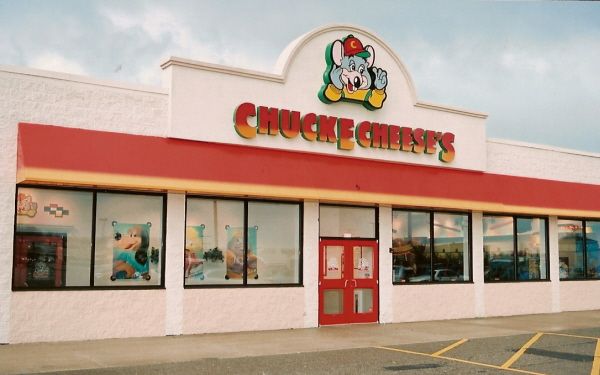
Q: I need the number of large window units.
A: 5